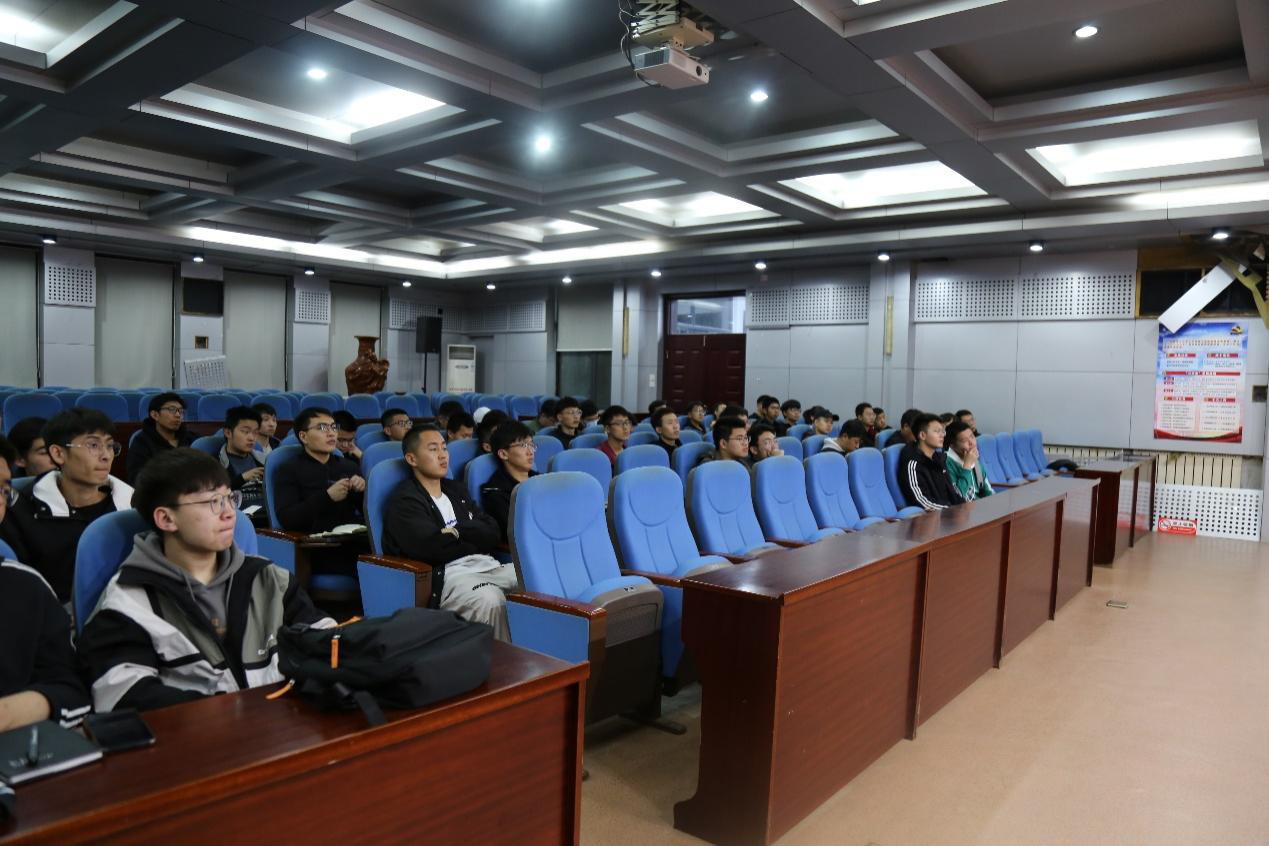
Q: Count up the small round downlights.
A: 15